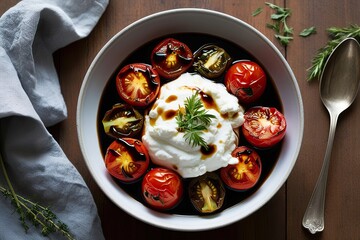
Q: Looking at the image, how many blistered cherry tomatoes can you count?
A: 10